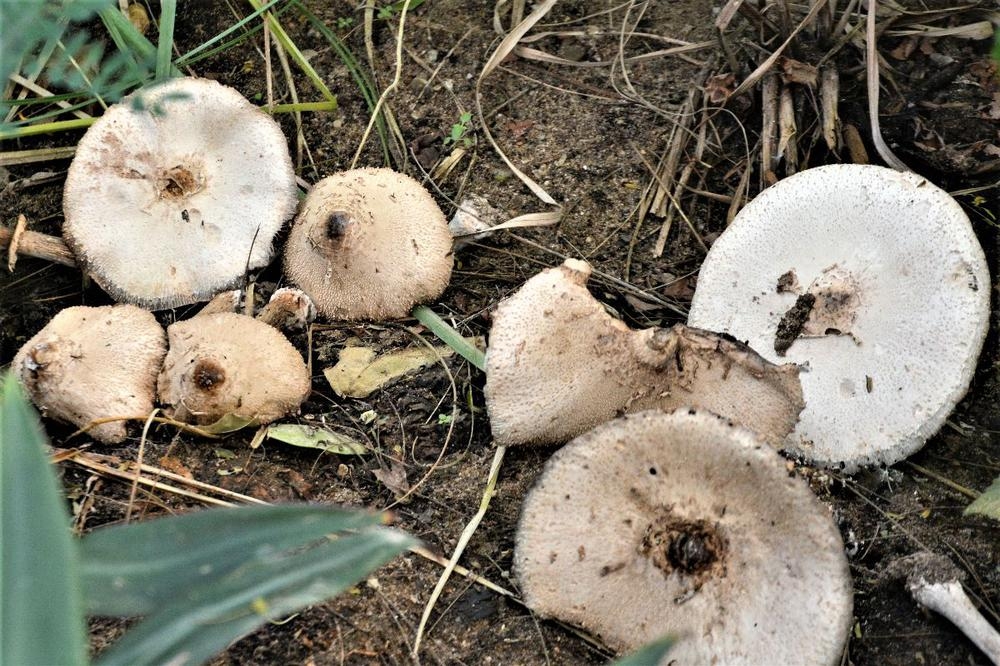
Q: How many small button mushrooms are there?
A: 3